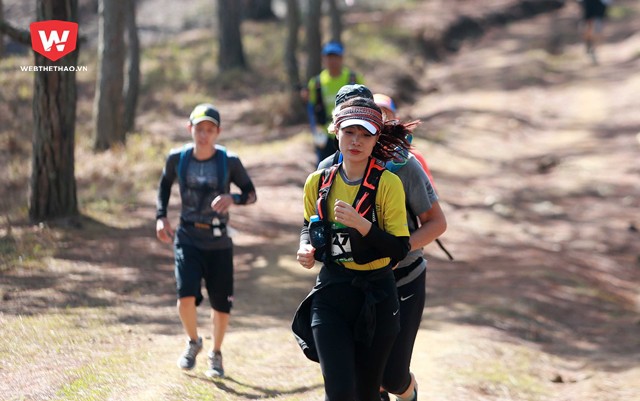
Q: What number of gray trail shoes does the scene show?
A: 2